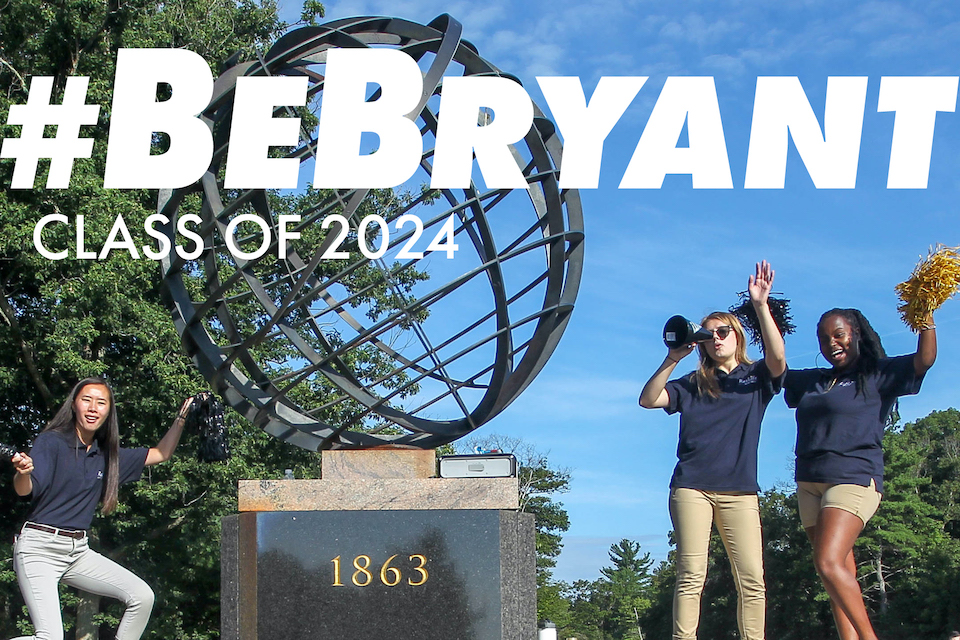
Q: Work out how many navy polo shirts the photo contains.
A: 3